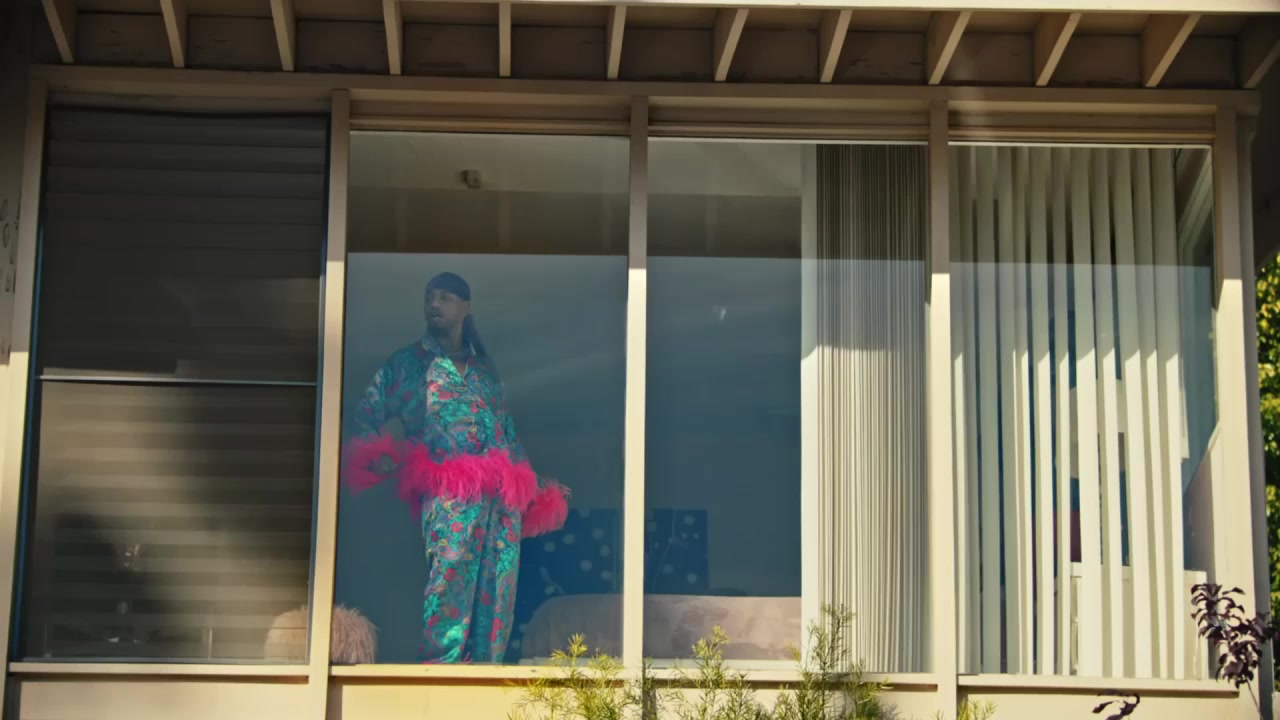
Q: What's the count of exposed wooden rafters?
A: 12